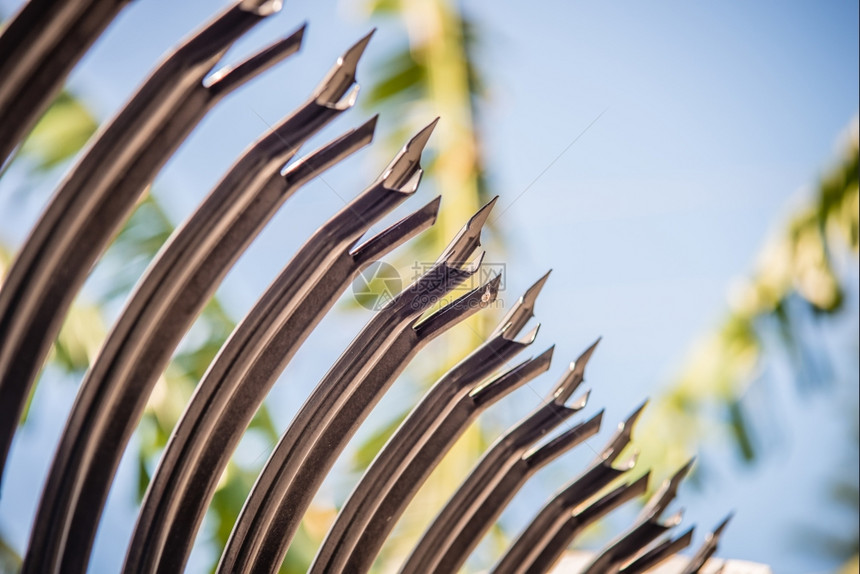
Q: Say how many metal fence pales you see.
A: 10